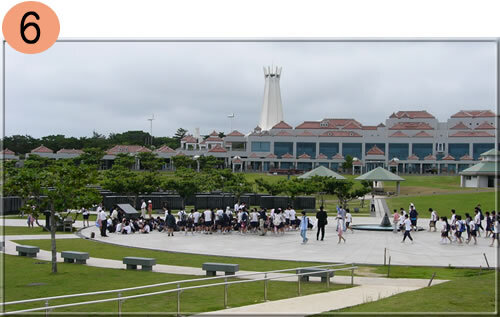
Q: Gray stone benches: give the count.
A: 5